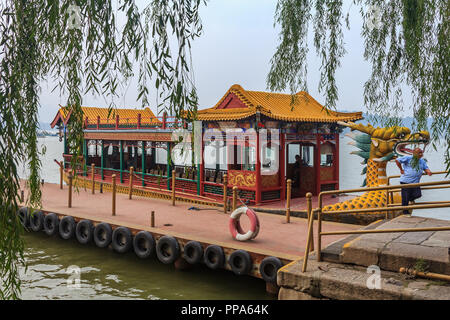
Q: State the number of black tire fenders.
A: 13